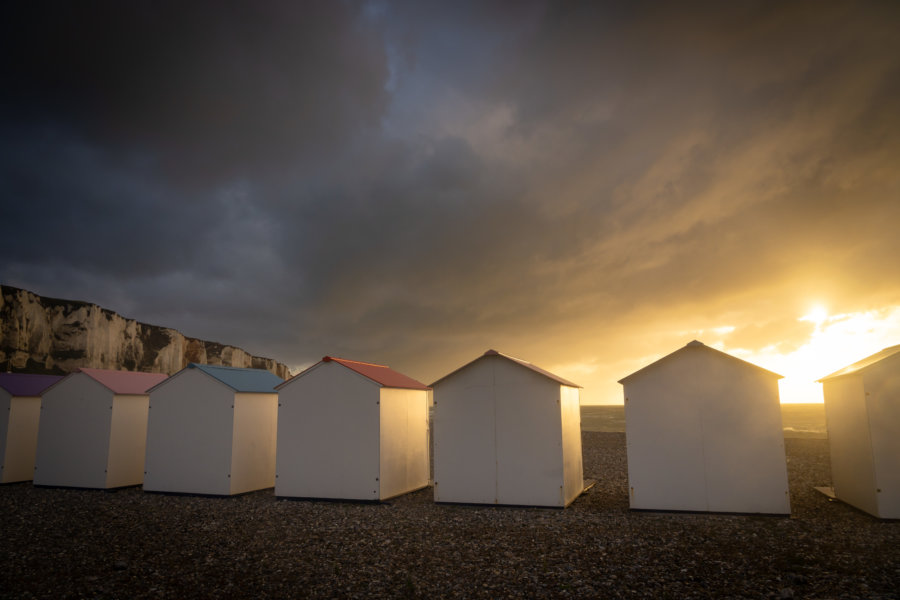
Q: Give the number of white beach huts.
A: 7